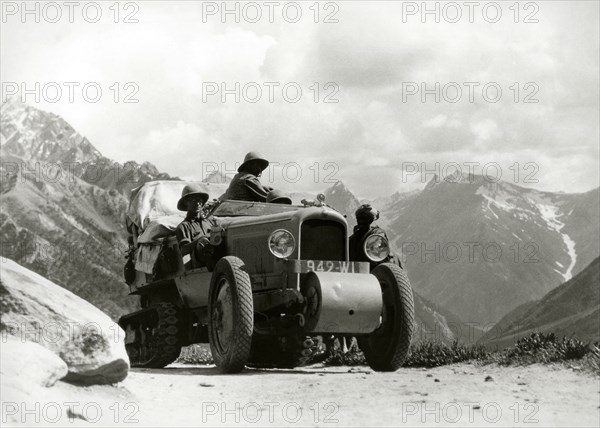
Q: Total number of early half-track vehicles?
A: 1